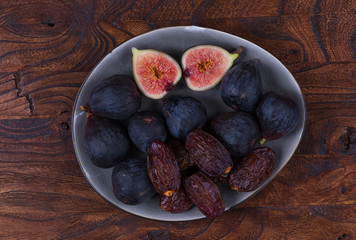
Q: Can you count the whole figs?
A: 8